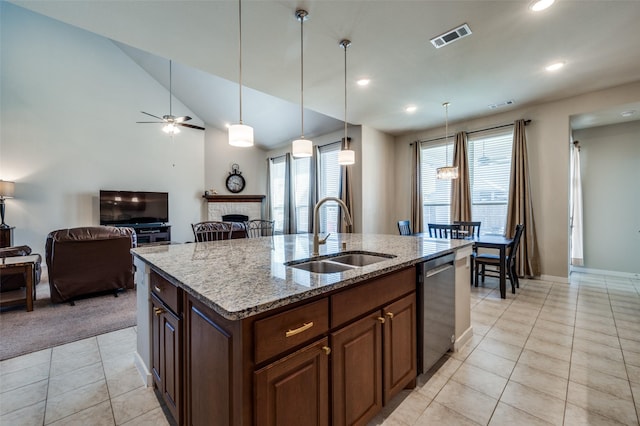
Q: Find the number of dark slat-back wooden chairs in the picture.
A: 4